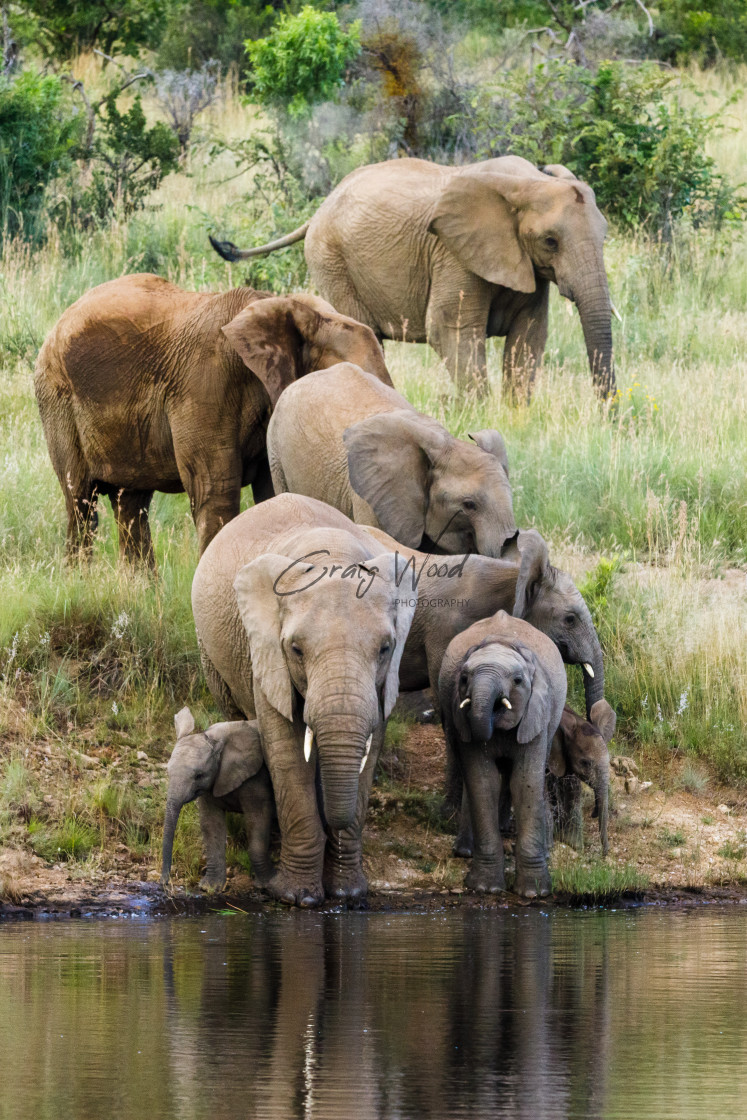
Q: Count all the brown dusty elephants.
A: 1